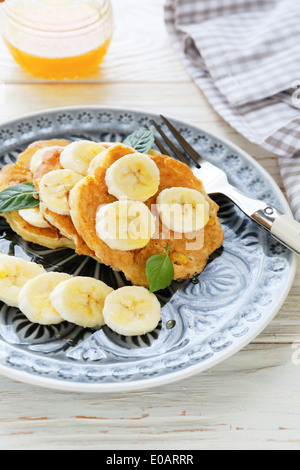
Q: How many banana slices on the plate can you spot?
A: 11